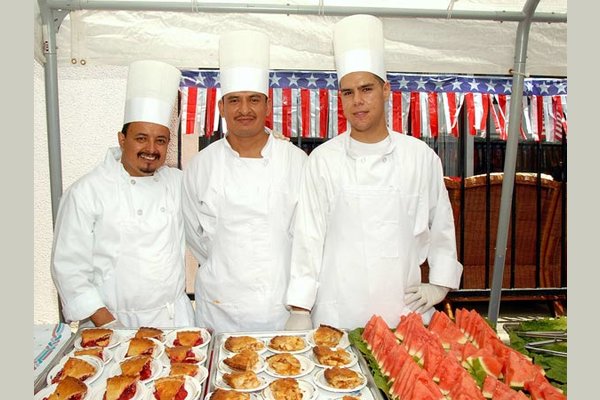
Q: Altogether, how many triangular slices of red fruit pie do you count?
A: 12